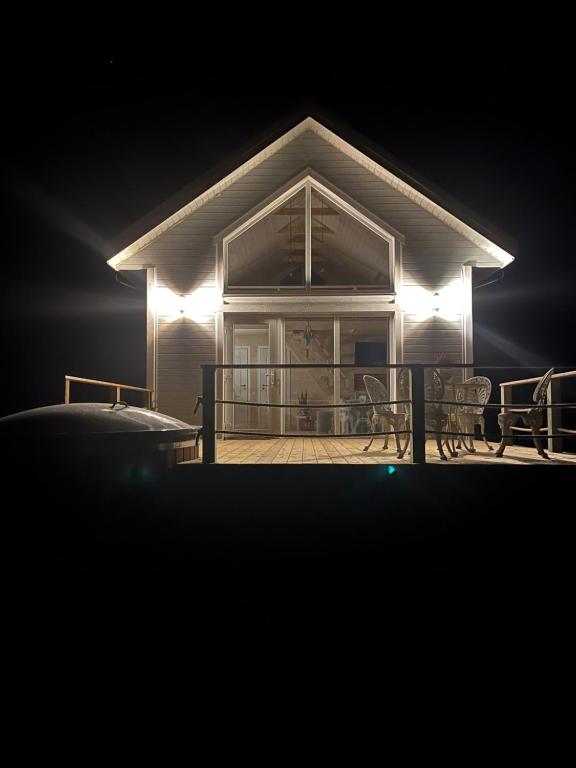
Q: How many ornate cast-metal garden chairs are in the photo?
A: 4